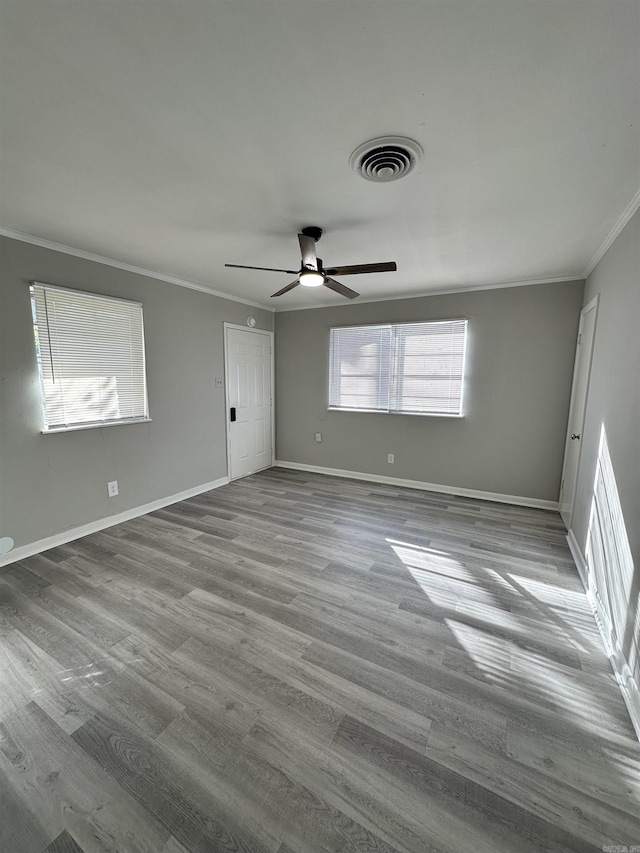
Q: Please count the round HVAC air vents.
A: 1